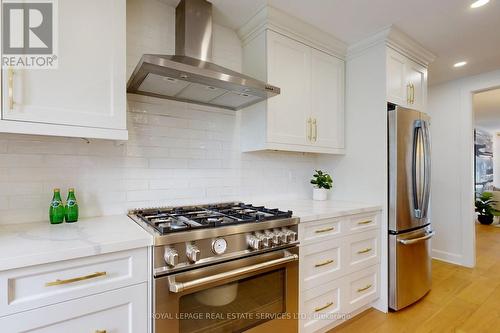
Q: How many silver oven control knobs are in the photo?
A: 7